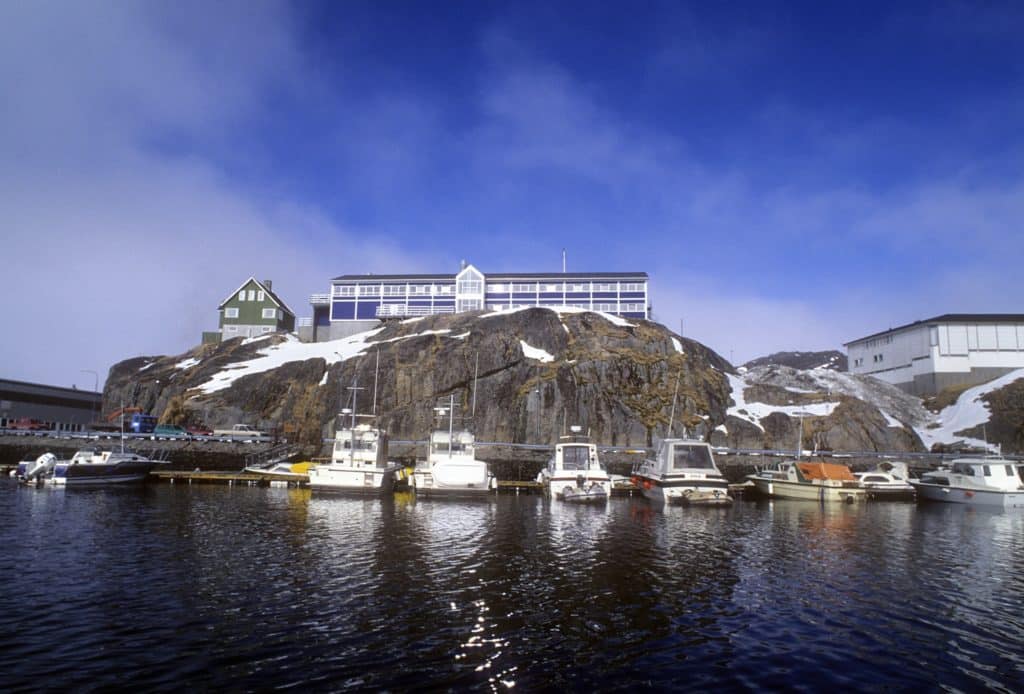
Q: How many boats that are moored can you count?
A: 9